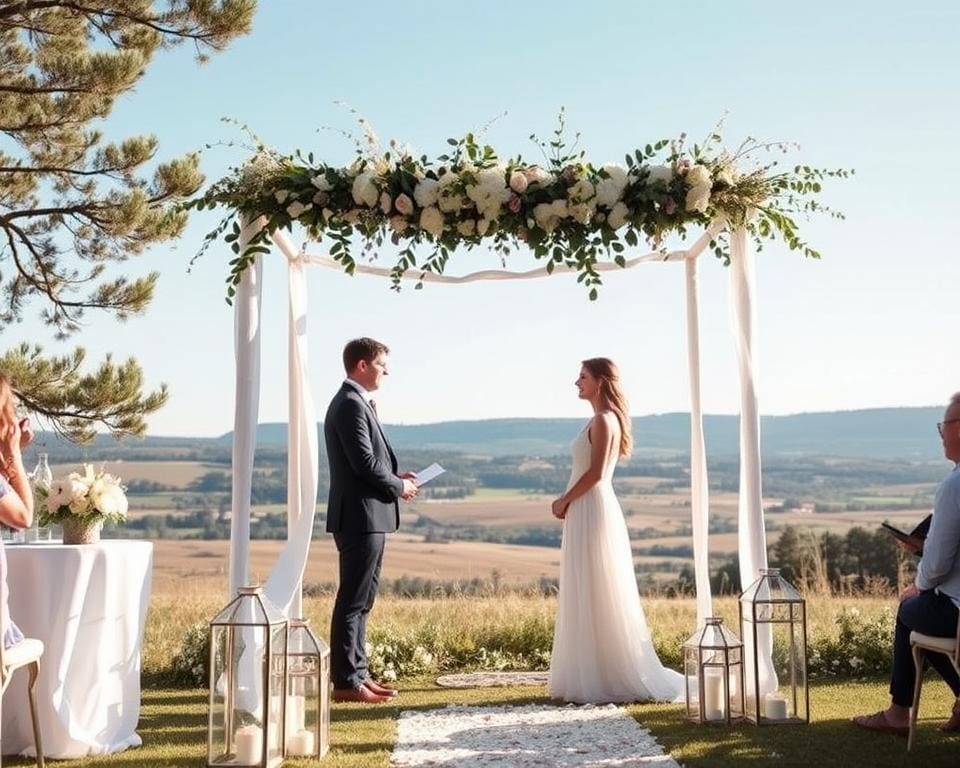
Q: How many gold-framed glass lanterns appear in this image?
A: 4